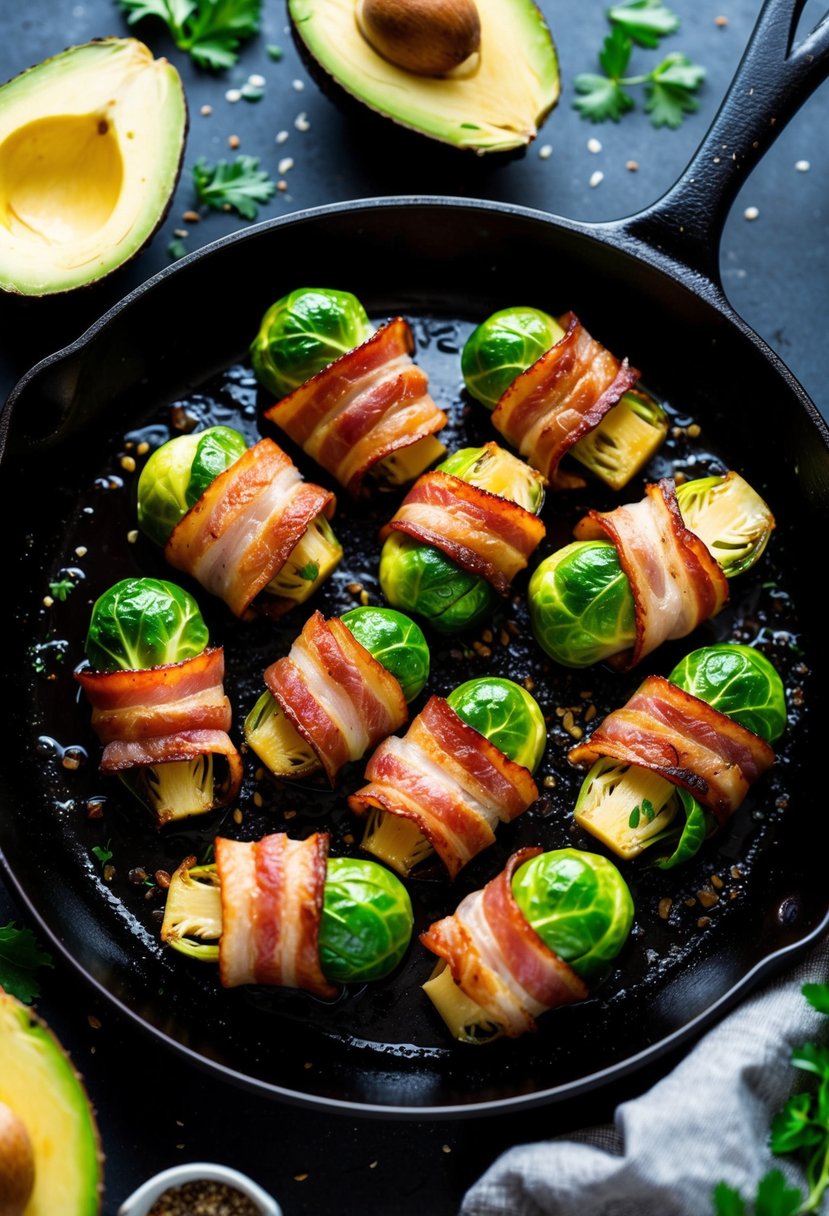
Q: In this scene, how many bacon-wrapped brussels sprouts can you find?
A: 11